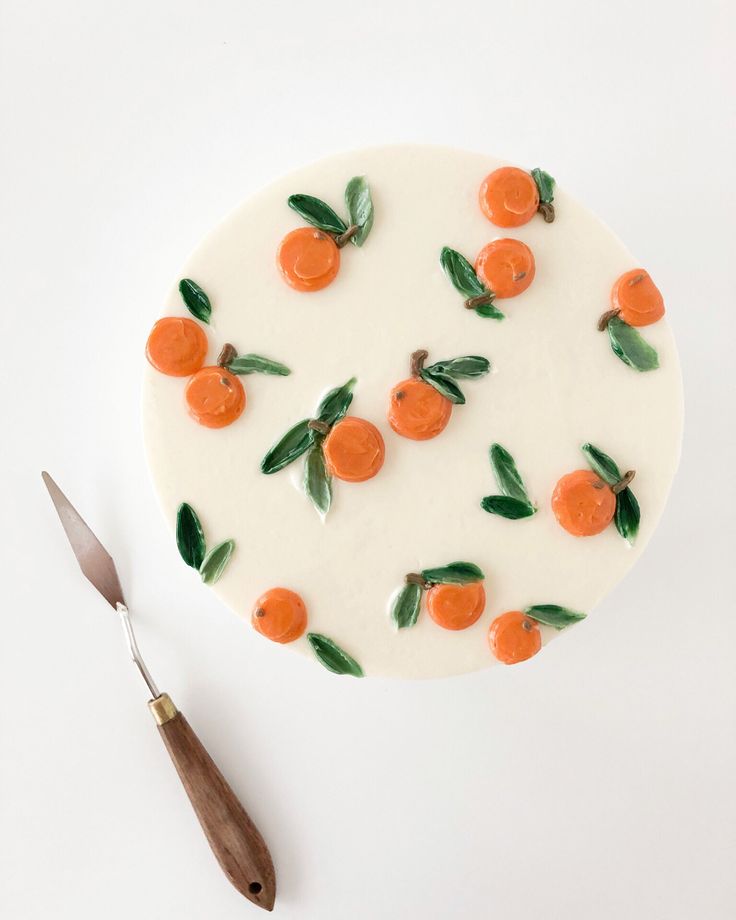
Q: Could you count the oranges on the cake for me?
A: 12